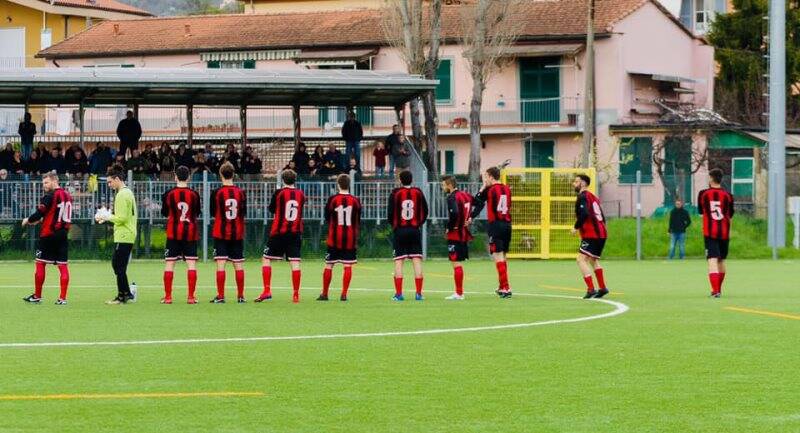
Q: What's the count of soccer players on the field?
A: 11